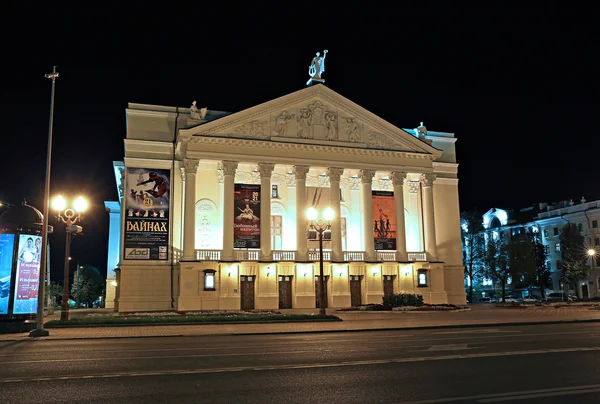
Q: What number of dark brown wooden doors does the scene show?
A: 5